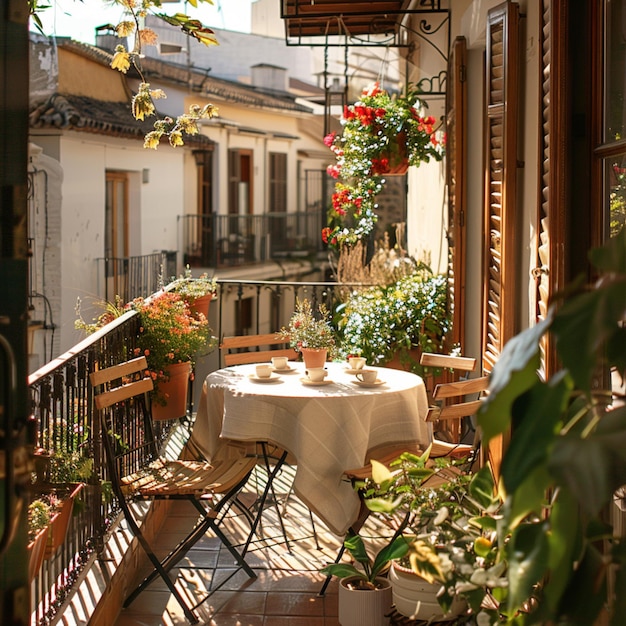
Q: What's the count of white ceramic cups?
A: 5